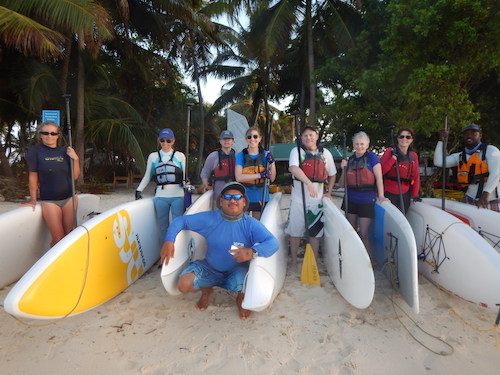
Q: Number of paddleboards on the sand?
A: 8